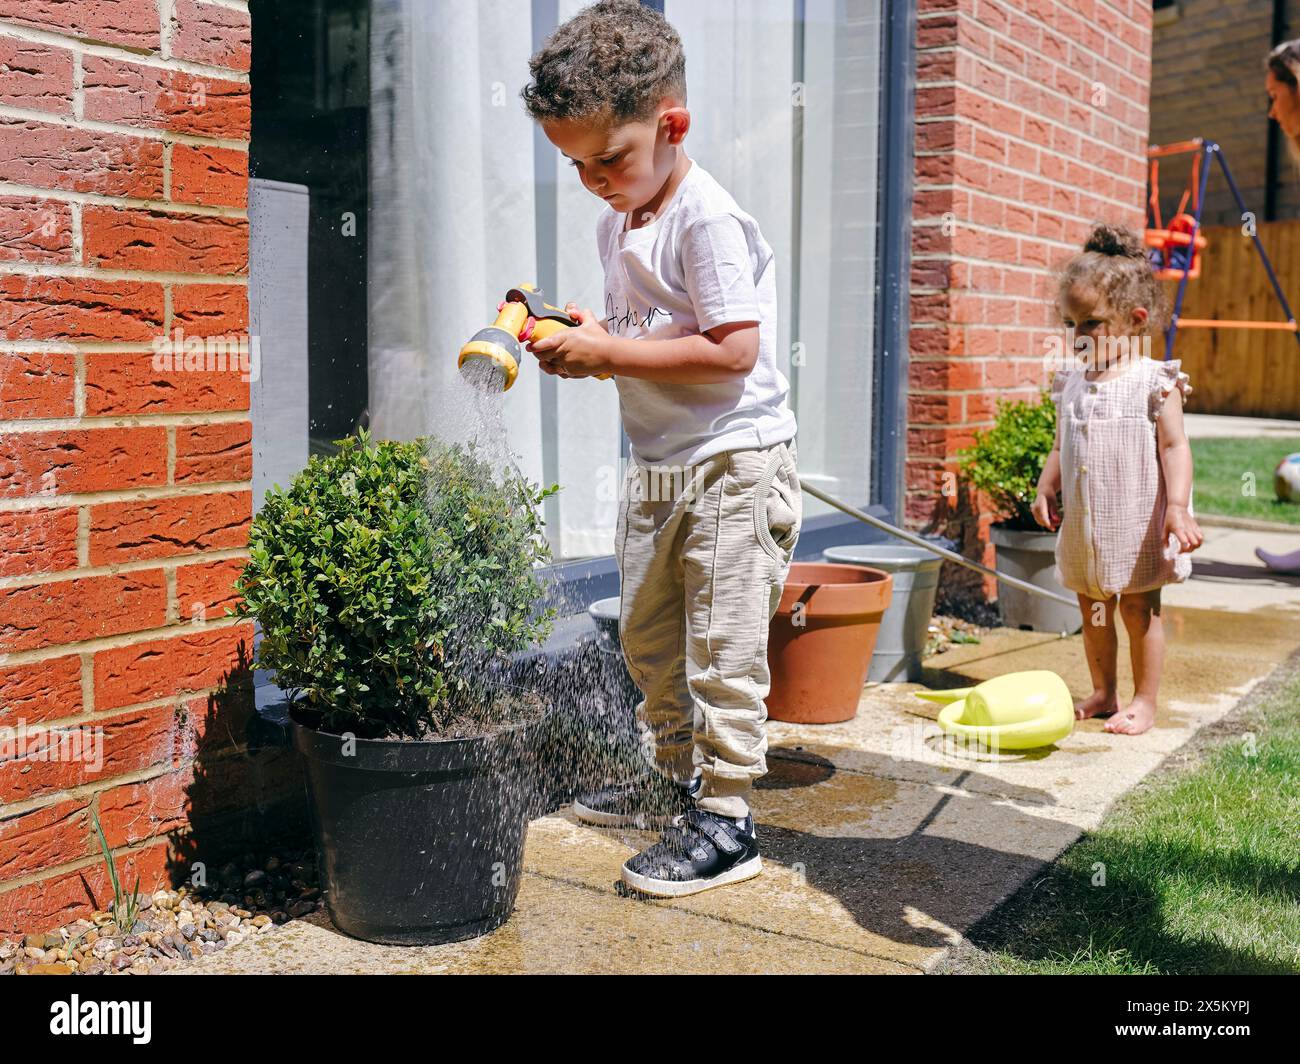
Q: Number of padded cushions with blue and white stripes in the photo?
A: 0